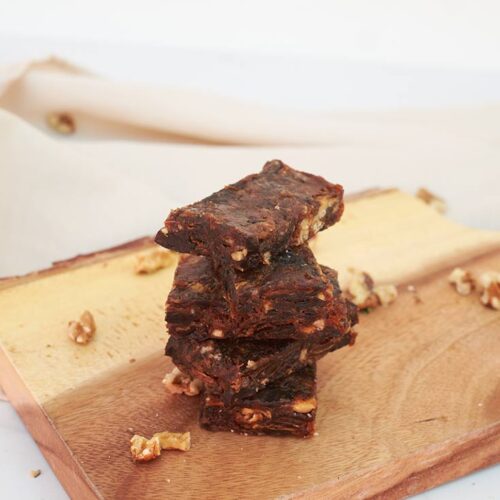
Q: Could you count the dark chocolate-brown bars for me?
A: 4